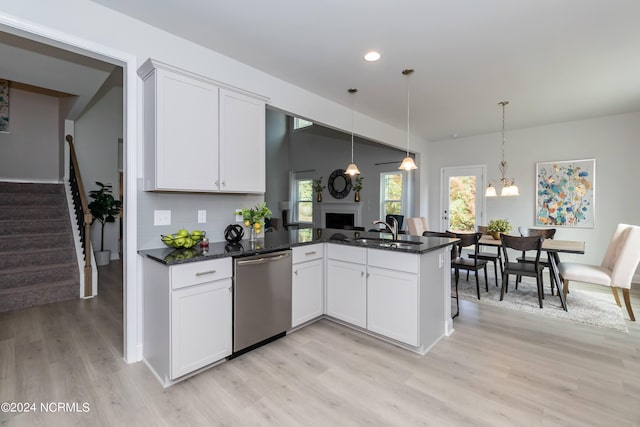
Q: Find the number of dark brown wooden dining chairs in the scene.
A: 4